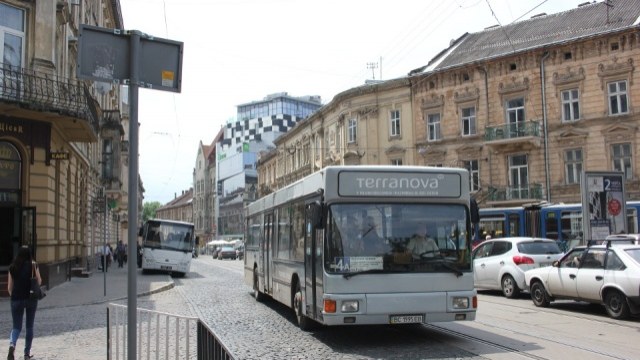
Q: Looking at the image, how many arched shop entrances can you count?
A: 1